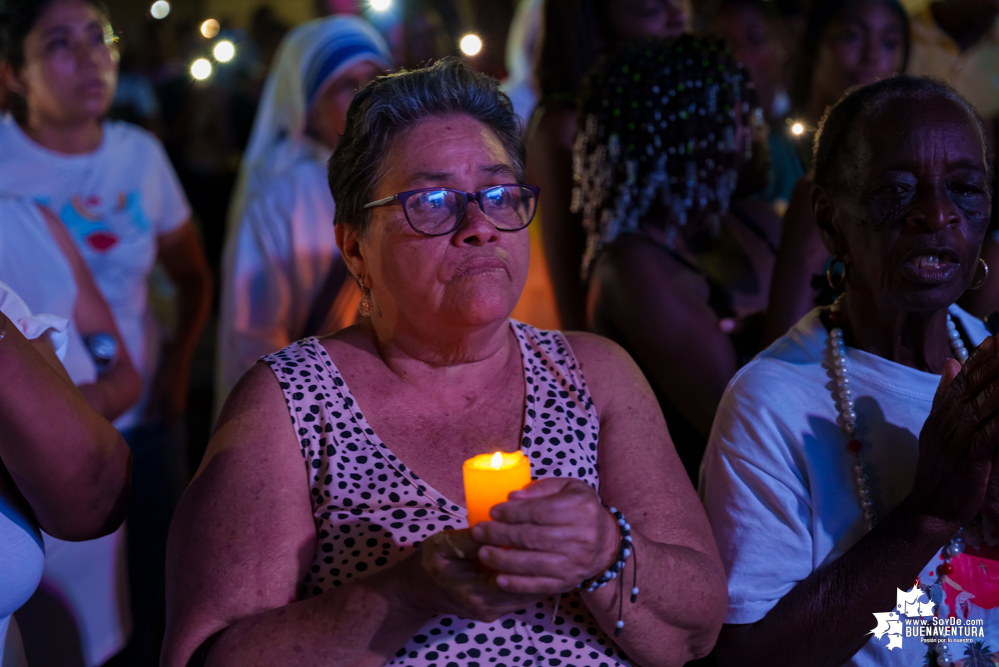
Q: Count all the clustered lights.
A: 4